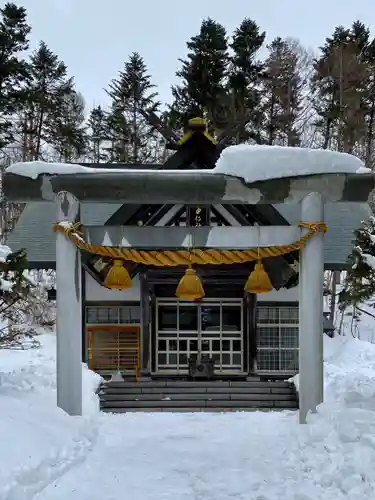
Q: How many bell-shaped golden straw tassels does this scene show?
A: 3